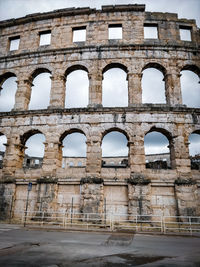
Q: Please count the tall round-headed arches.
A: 12